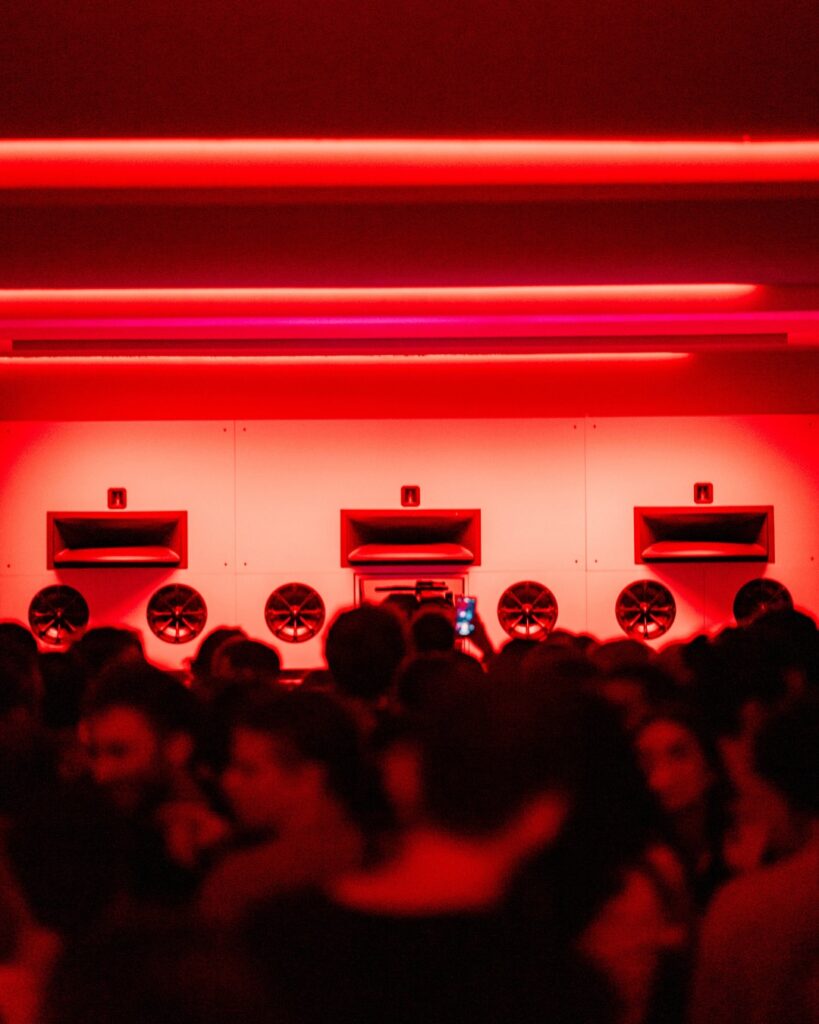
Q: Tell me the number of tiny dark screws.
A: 10